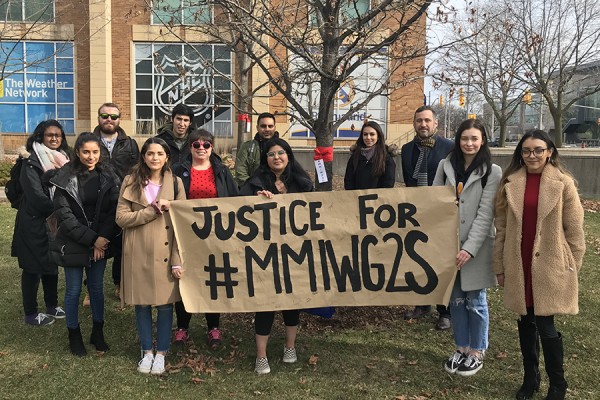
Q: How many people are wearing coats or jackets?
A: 12